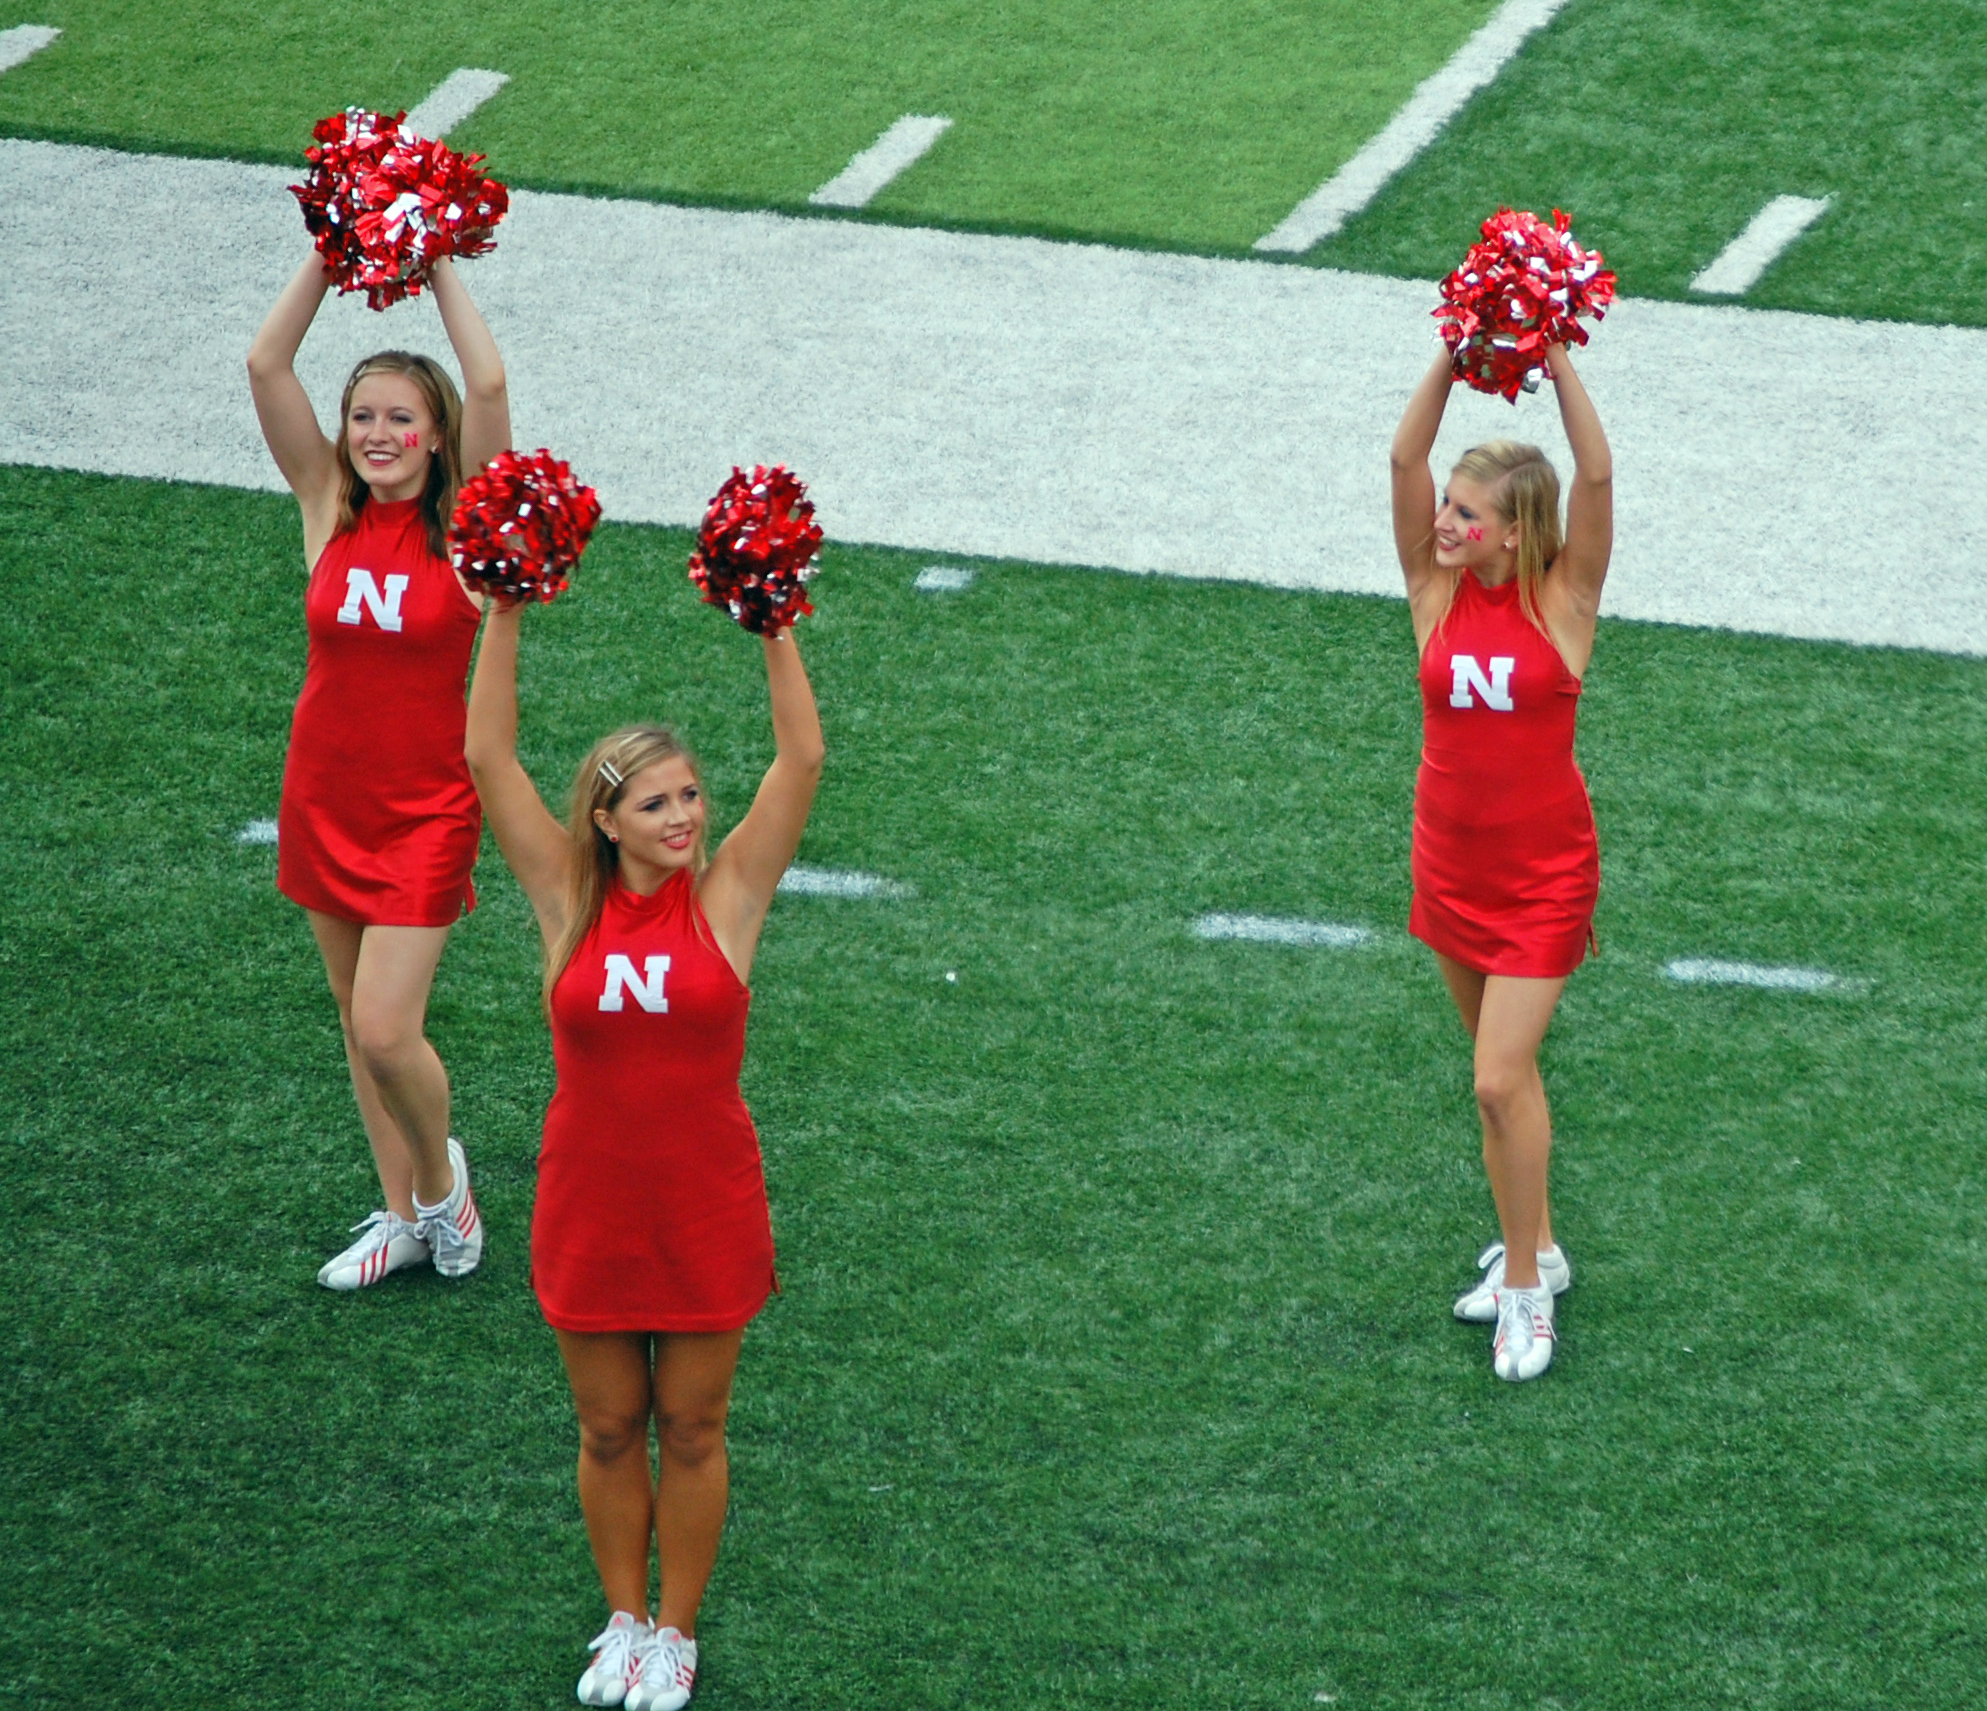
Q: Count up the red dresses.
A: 3